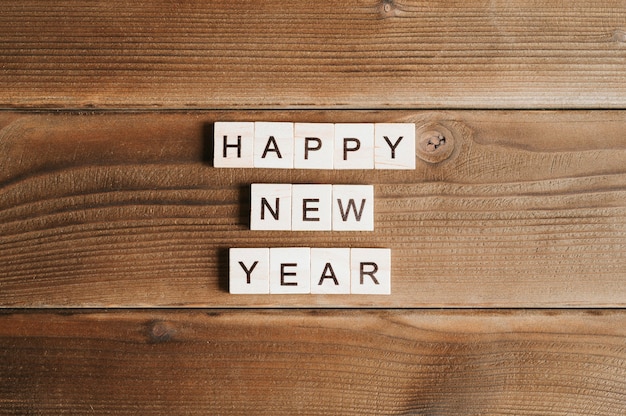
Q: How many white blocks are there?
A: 12